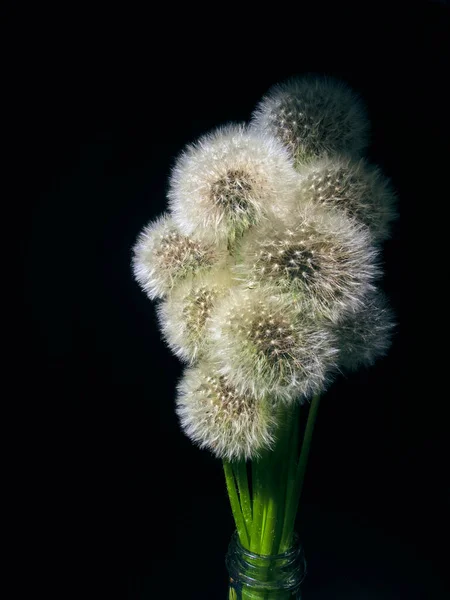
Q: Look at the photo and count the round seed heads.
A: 9